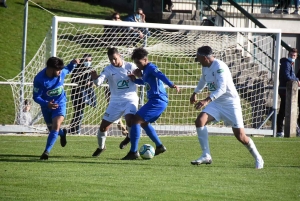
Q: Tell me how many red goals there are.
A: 0